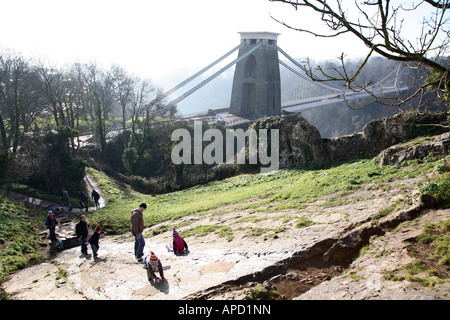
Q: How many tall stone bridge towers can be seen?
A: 1